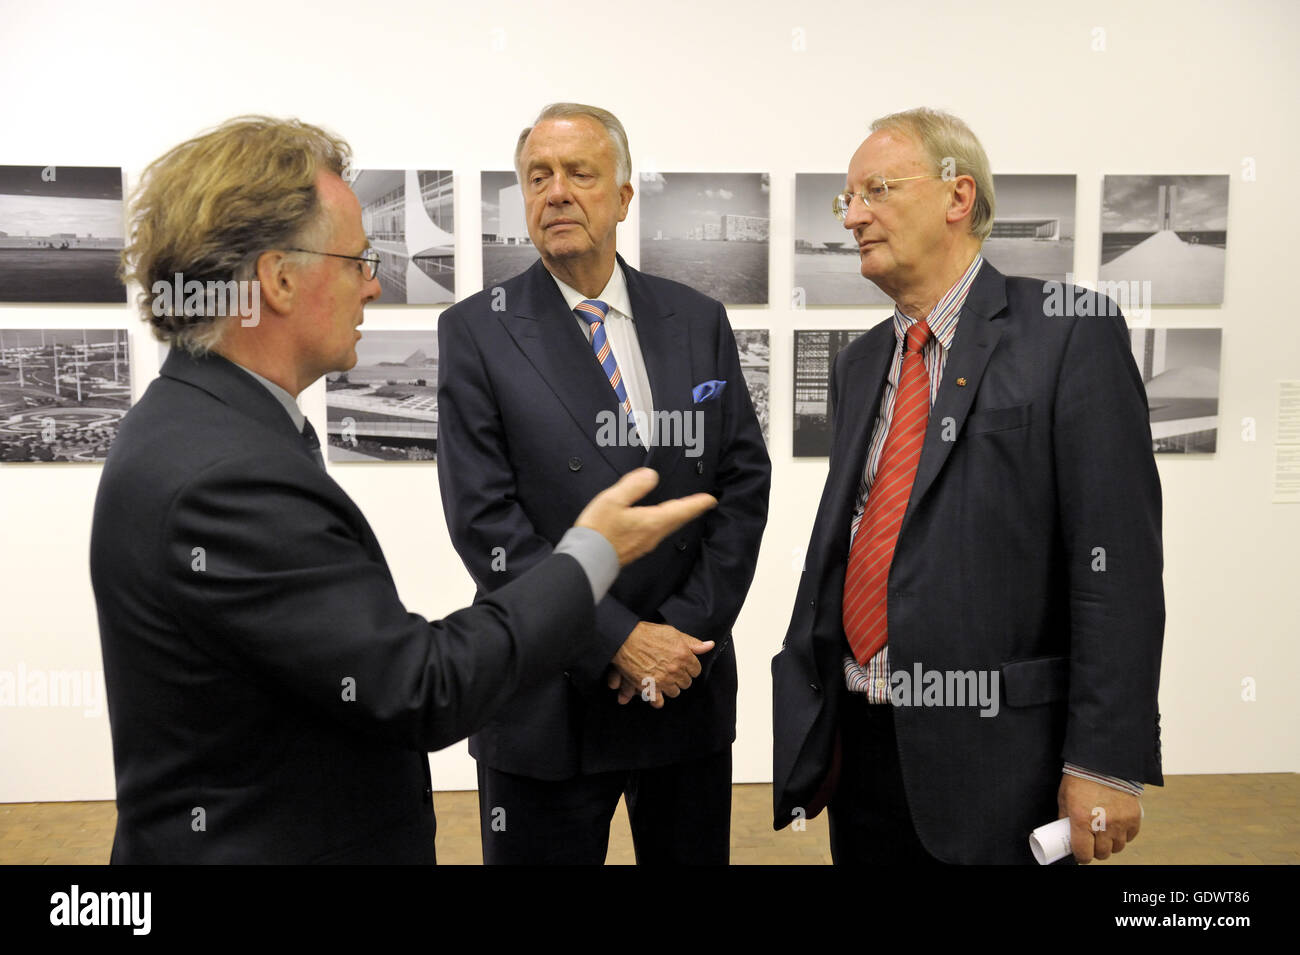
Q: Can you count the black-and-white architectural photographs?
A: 12